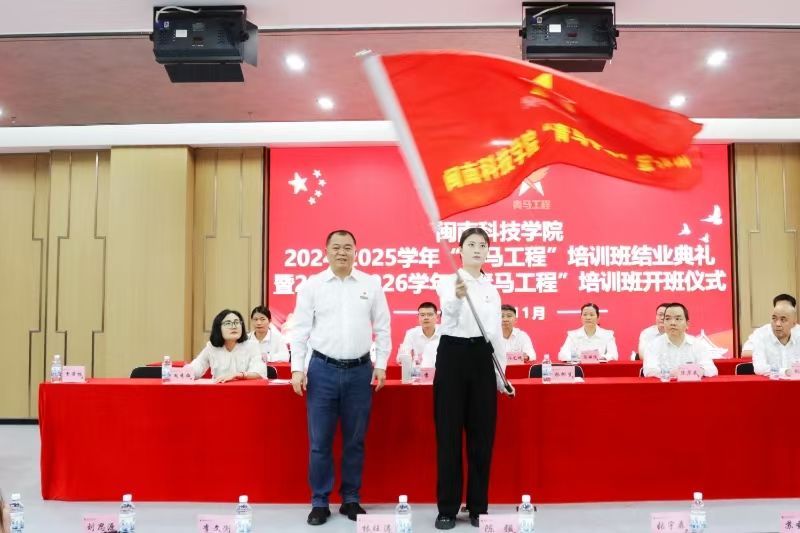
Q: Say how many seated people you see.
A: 9